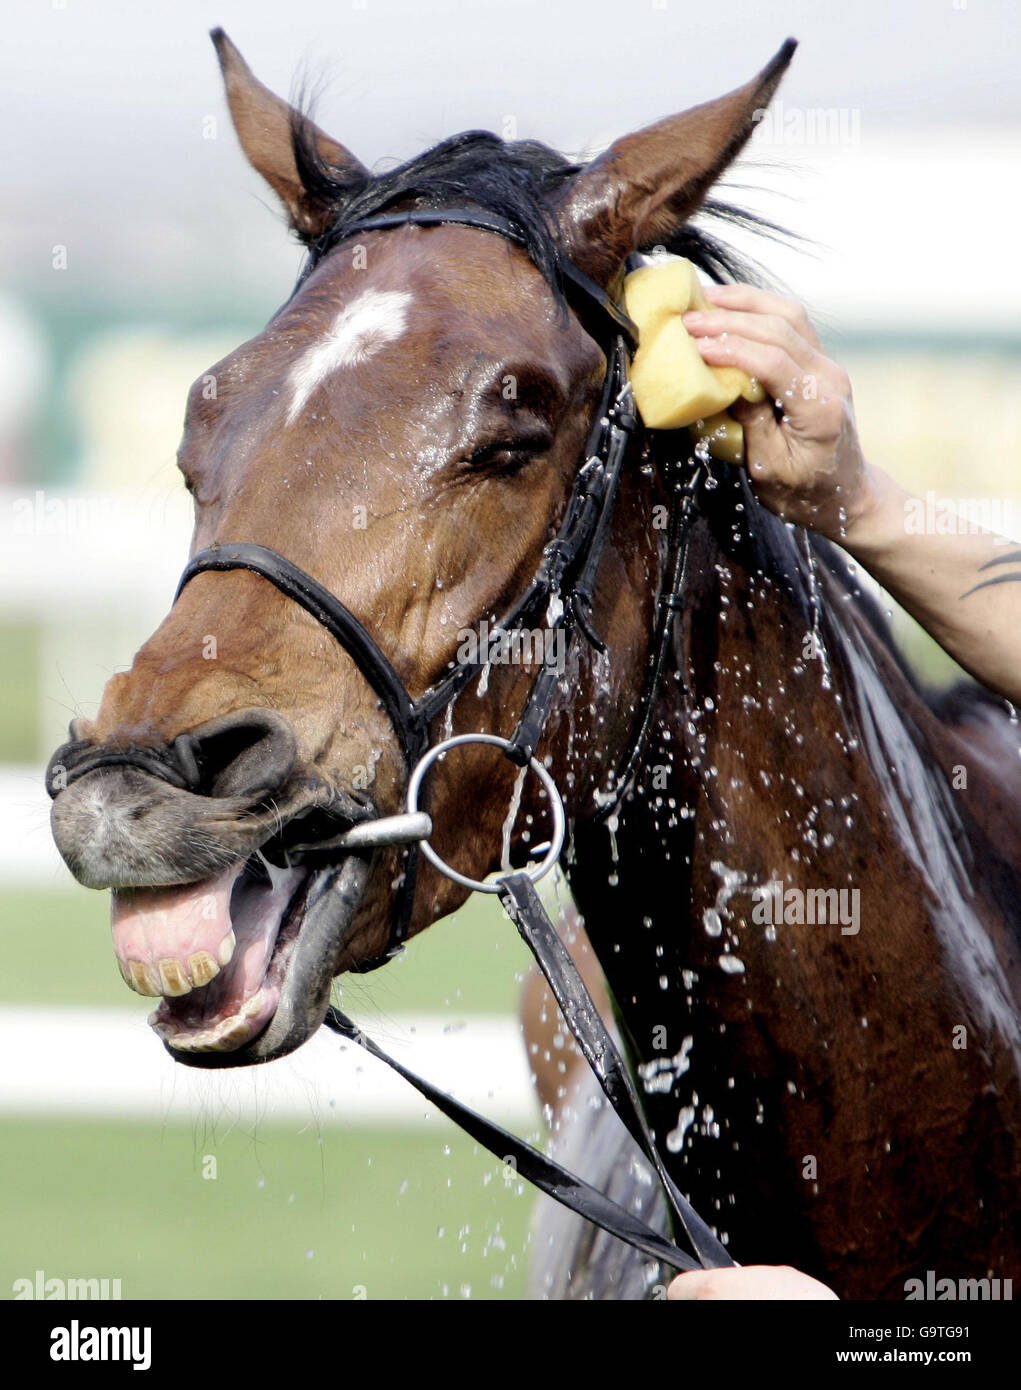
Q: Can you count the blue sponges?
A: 0